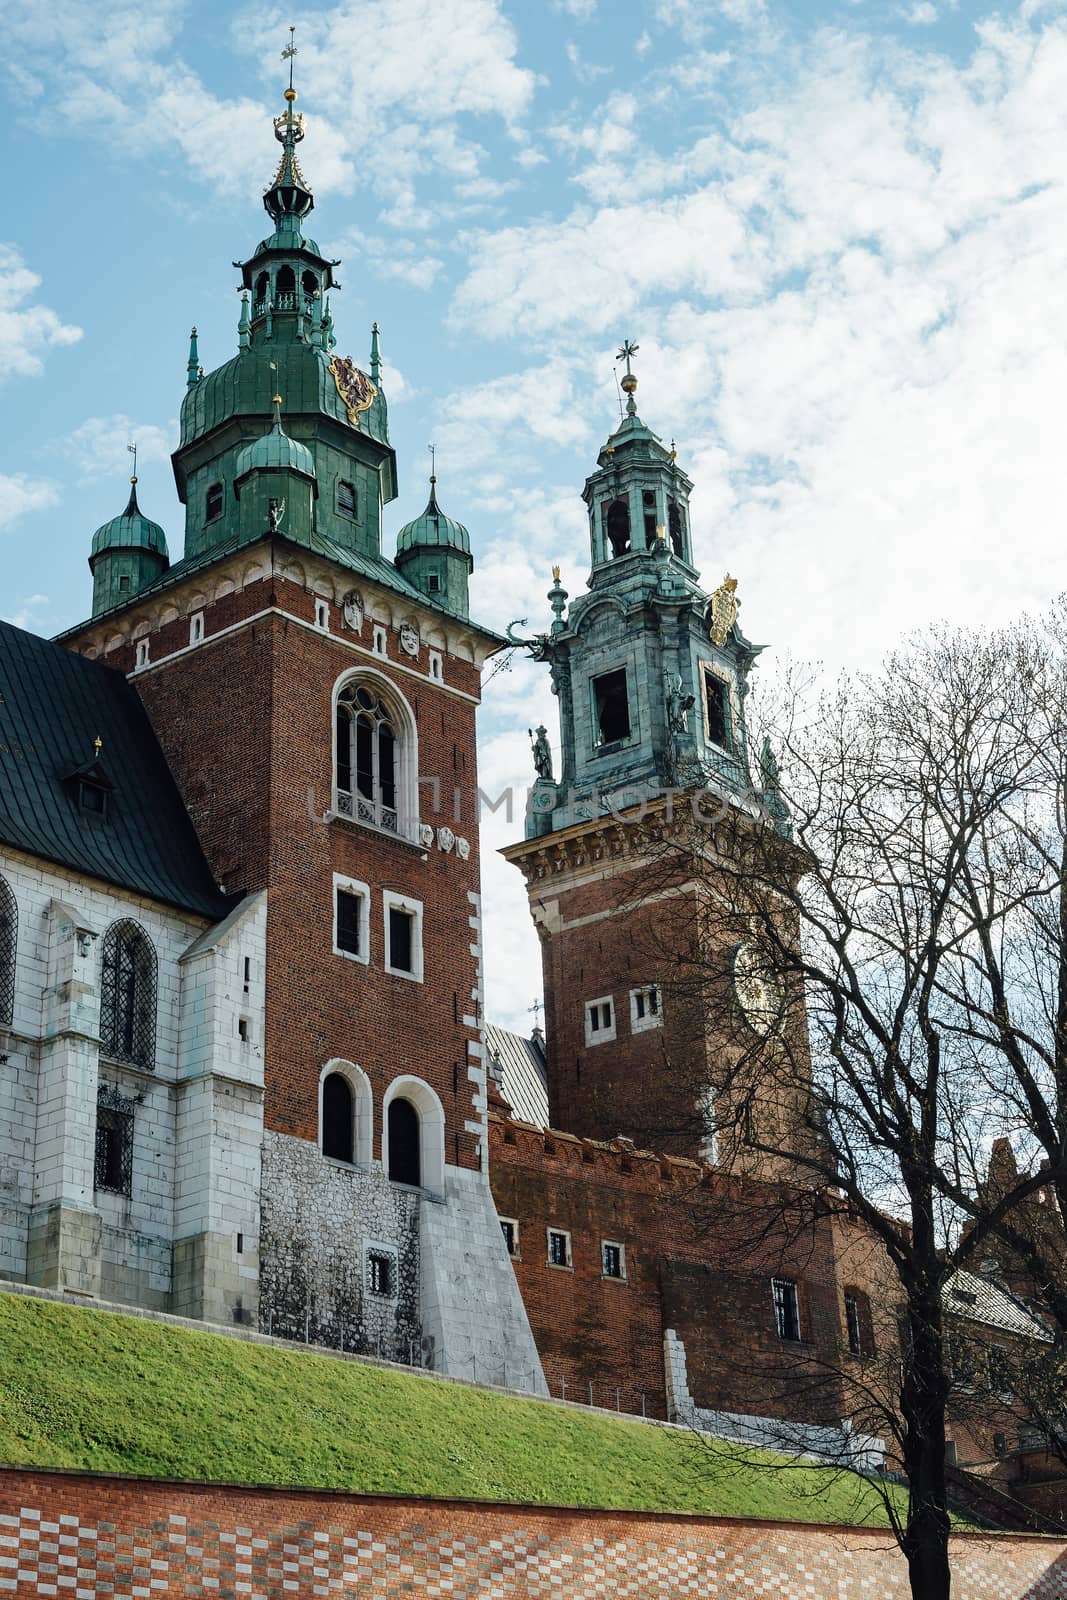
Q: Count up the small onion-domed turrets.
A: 3